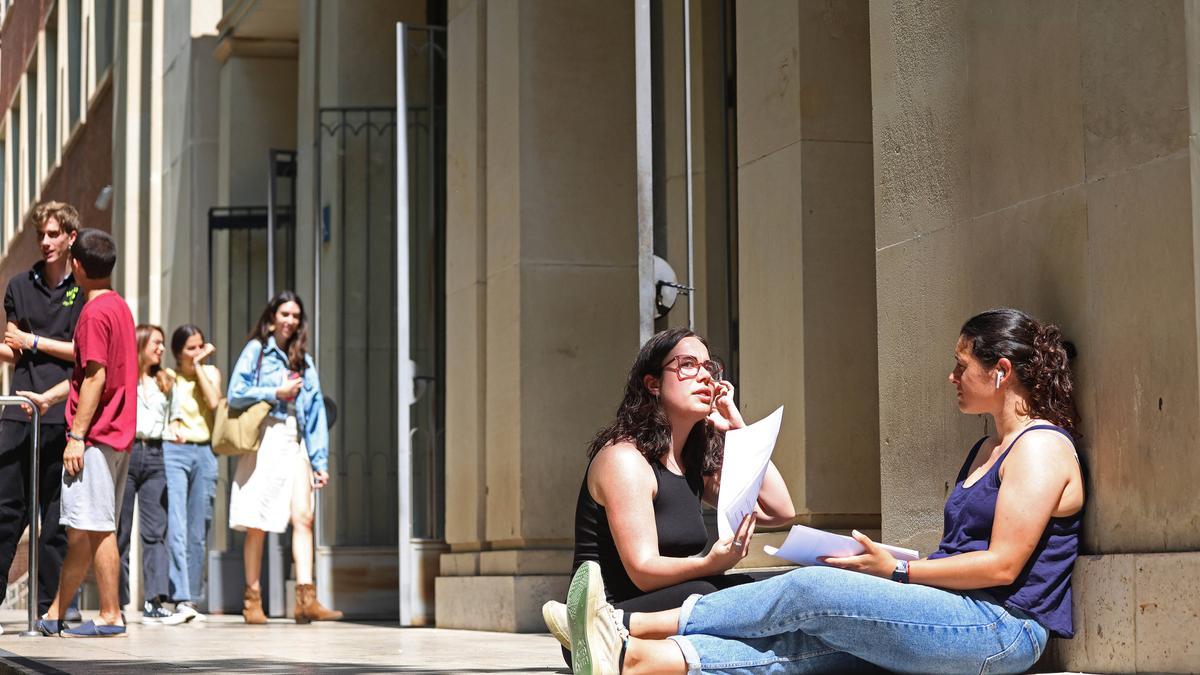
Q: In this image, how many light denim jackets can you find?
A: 1